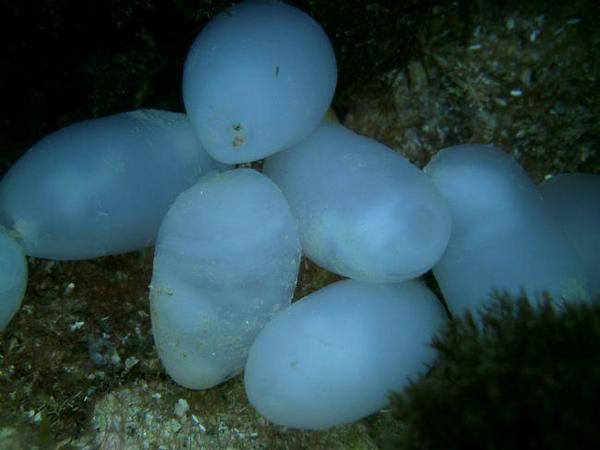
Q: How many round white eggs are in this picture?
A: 8